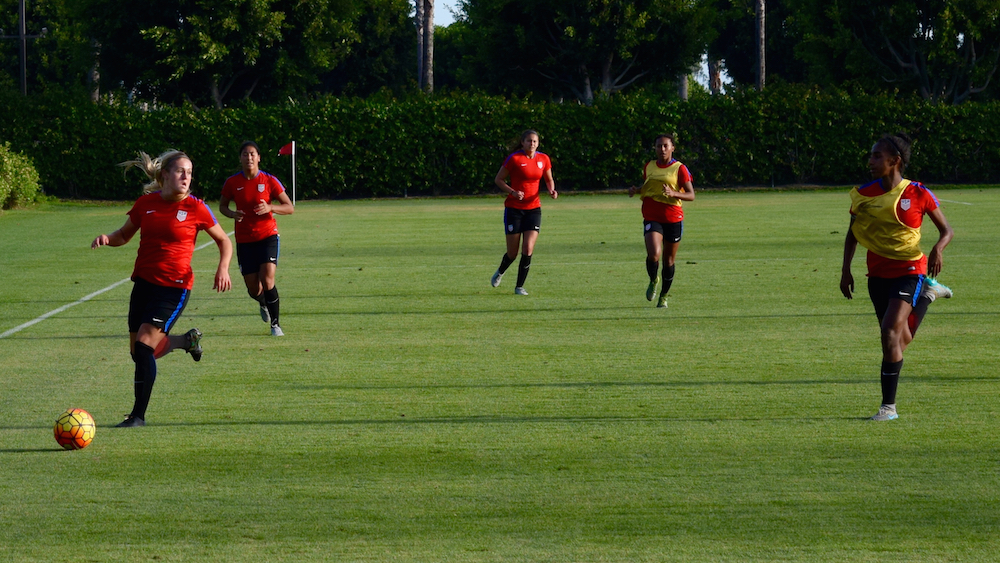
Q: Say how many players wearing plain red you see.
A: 3